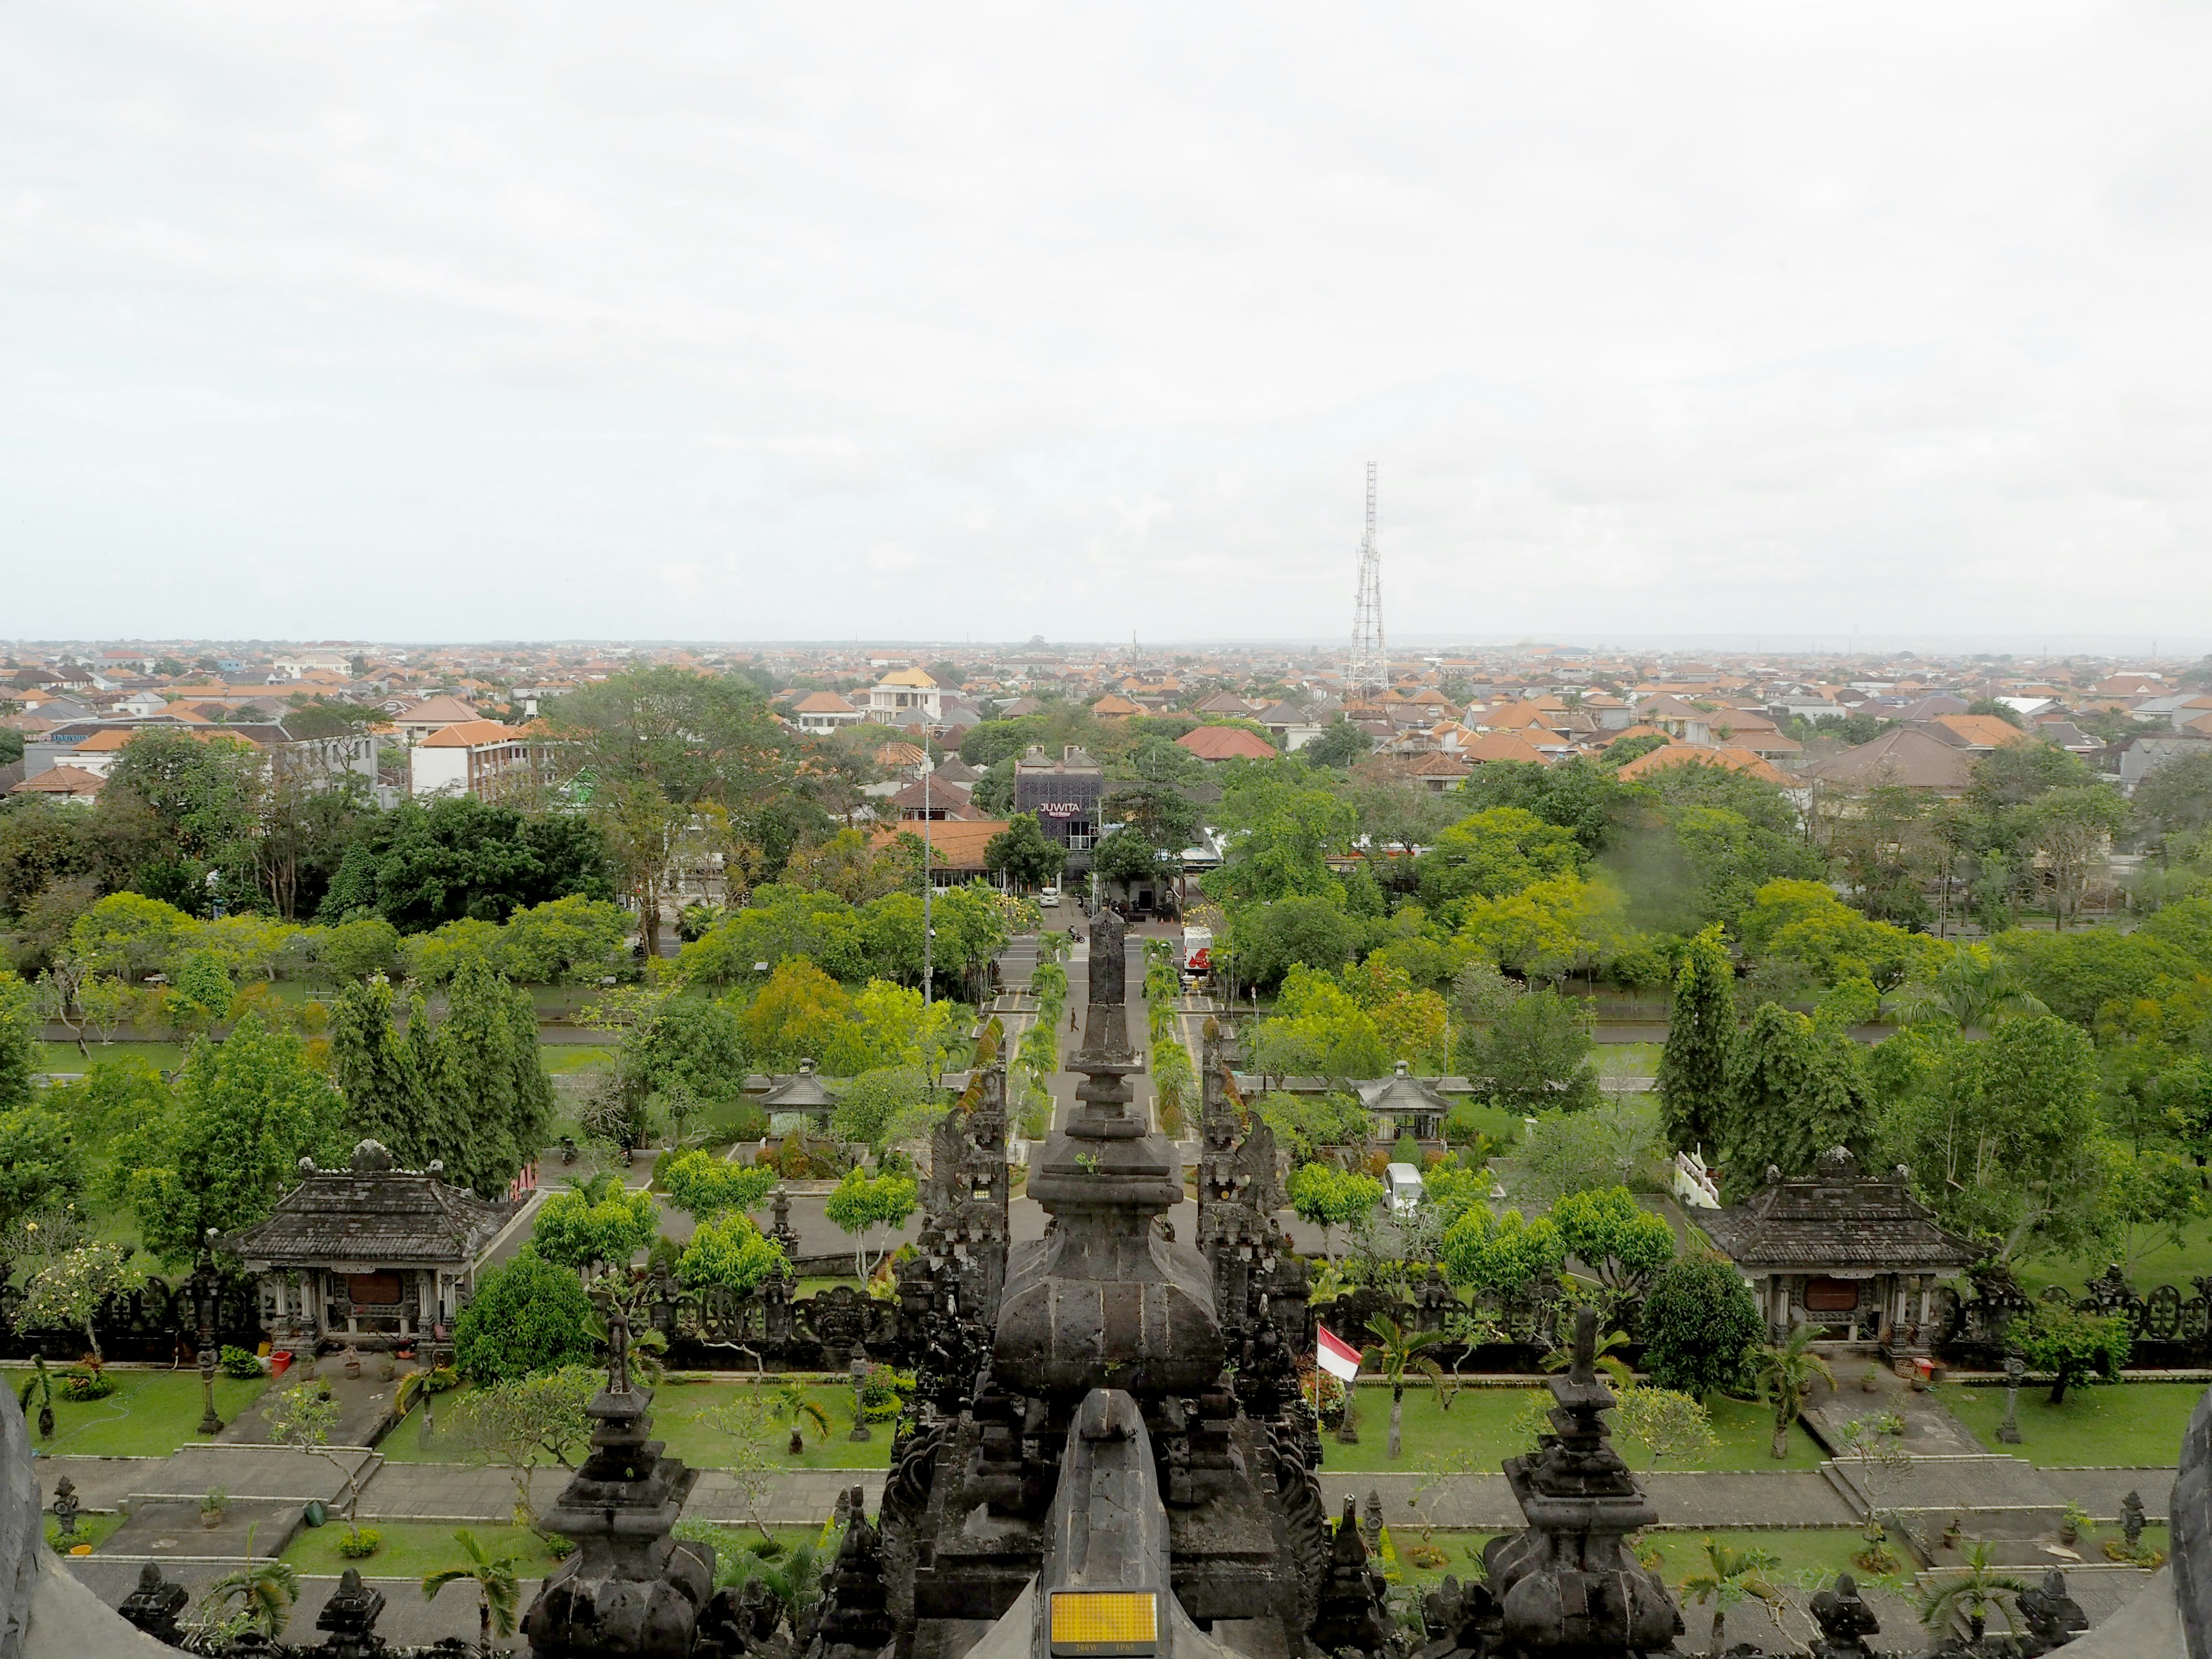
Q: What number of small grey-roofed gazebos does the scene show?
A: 2